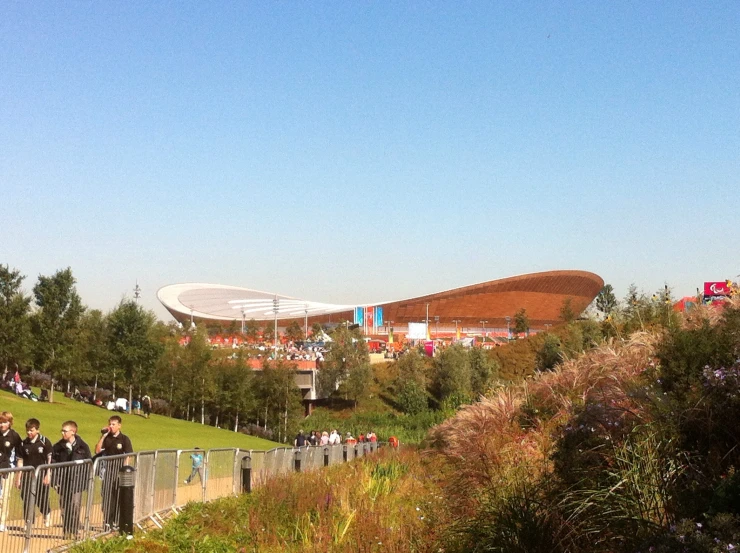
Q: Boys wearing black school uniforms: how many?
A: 4